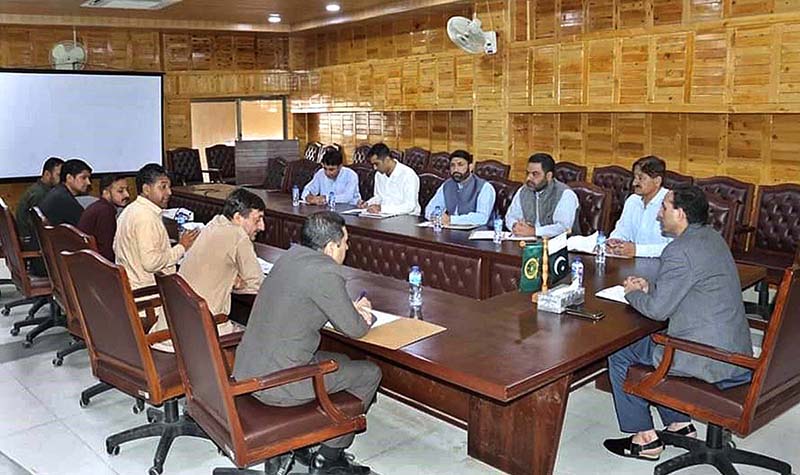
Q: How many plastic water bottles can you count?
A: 8